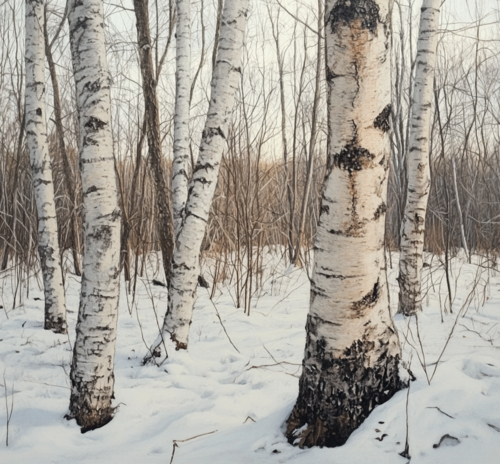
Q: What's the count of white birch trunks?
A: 6